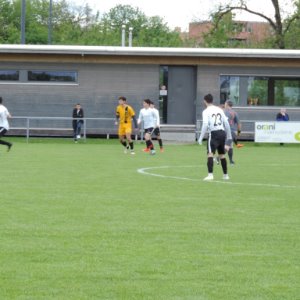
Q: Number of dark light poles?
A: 2